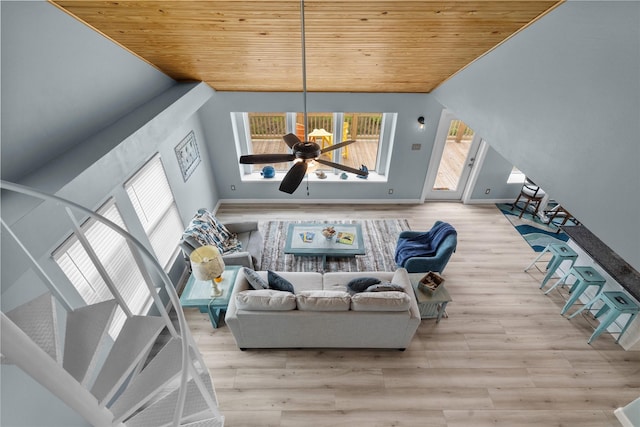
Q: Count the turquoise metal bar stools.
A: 3